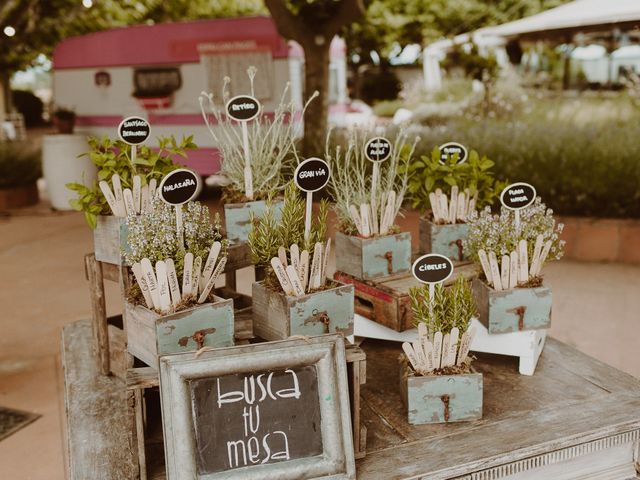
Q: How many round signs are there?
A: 8